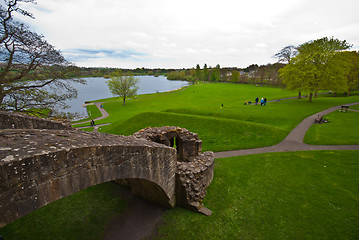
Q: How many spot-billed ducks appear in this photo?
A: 0